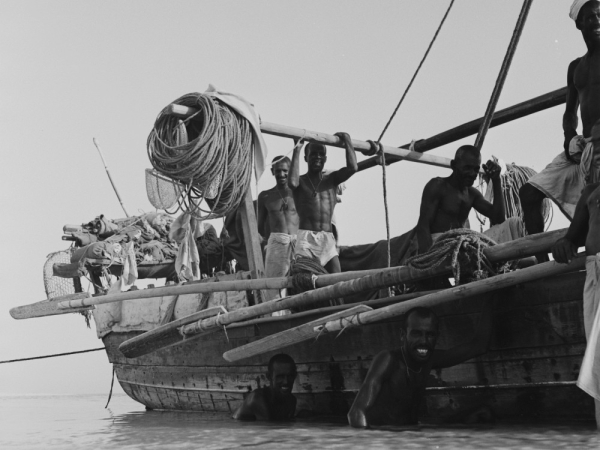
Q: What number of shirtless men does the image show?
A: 7